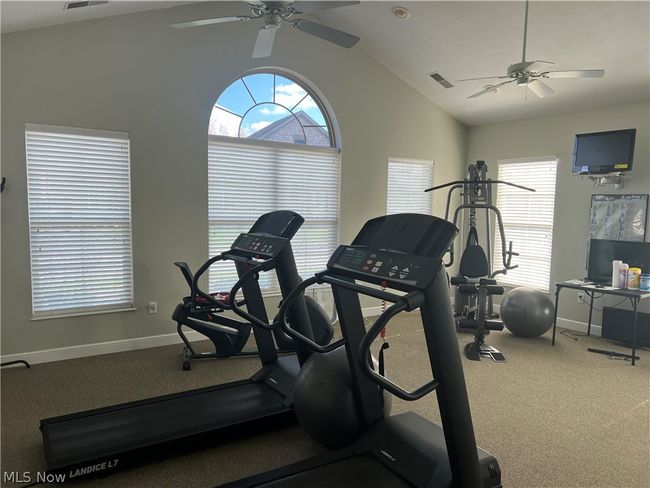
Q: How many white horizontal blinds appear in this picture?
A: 4